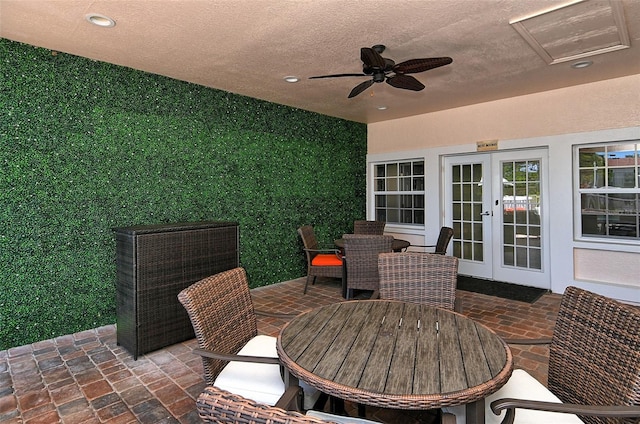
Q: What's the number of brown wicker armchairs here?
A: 8